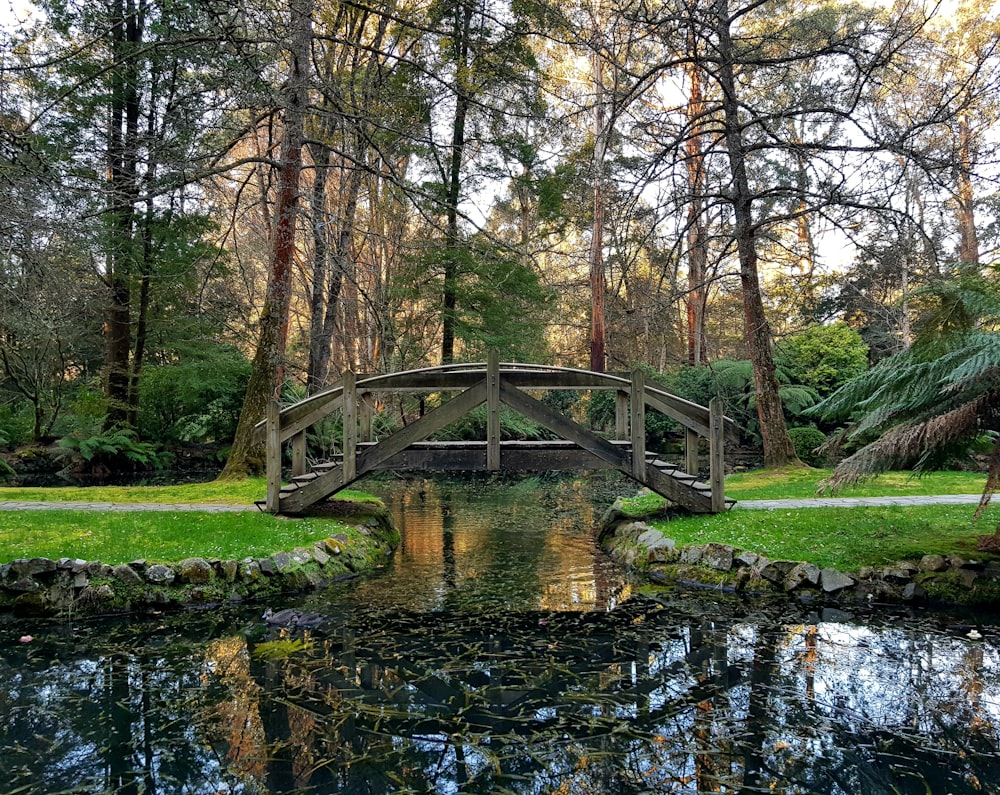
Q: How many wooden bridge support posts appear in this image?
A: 9